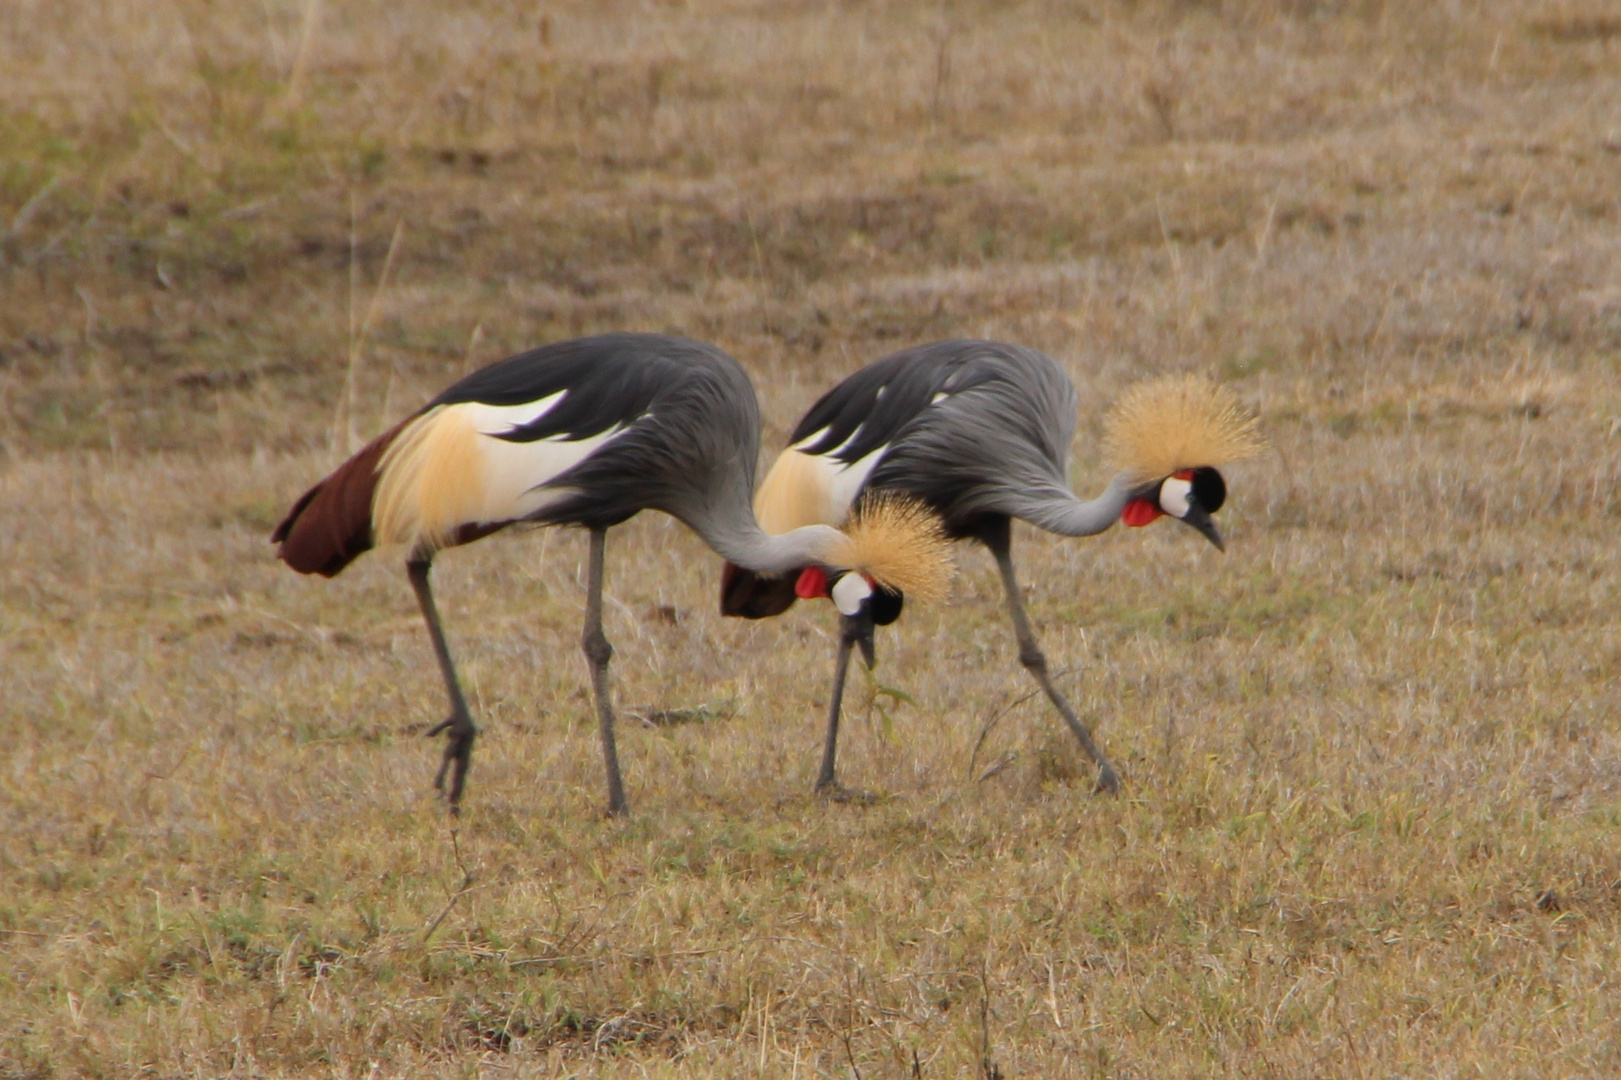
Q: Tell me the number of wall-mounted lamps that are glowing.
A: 0